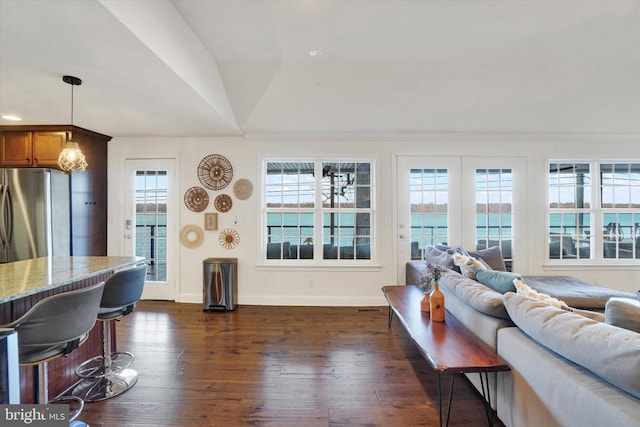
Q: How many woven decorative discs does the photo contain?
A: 6